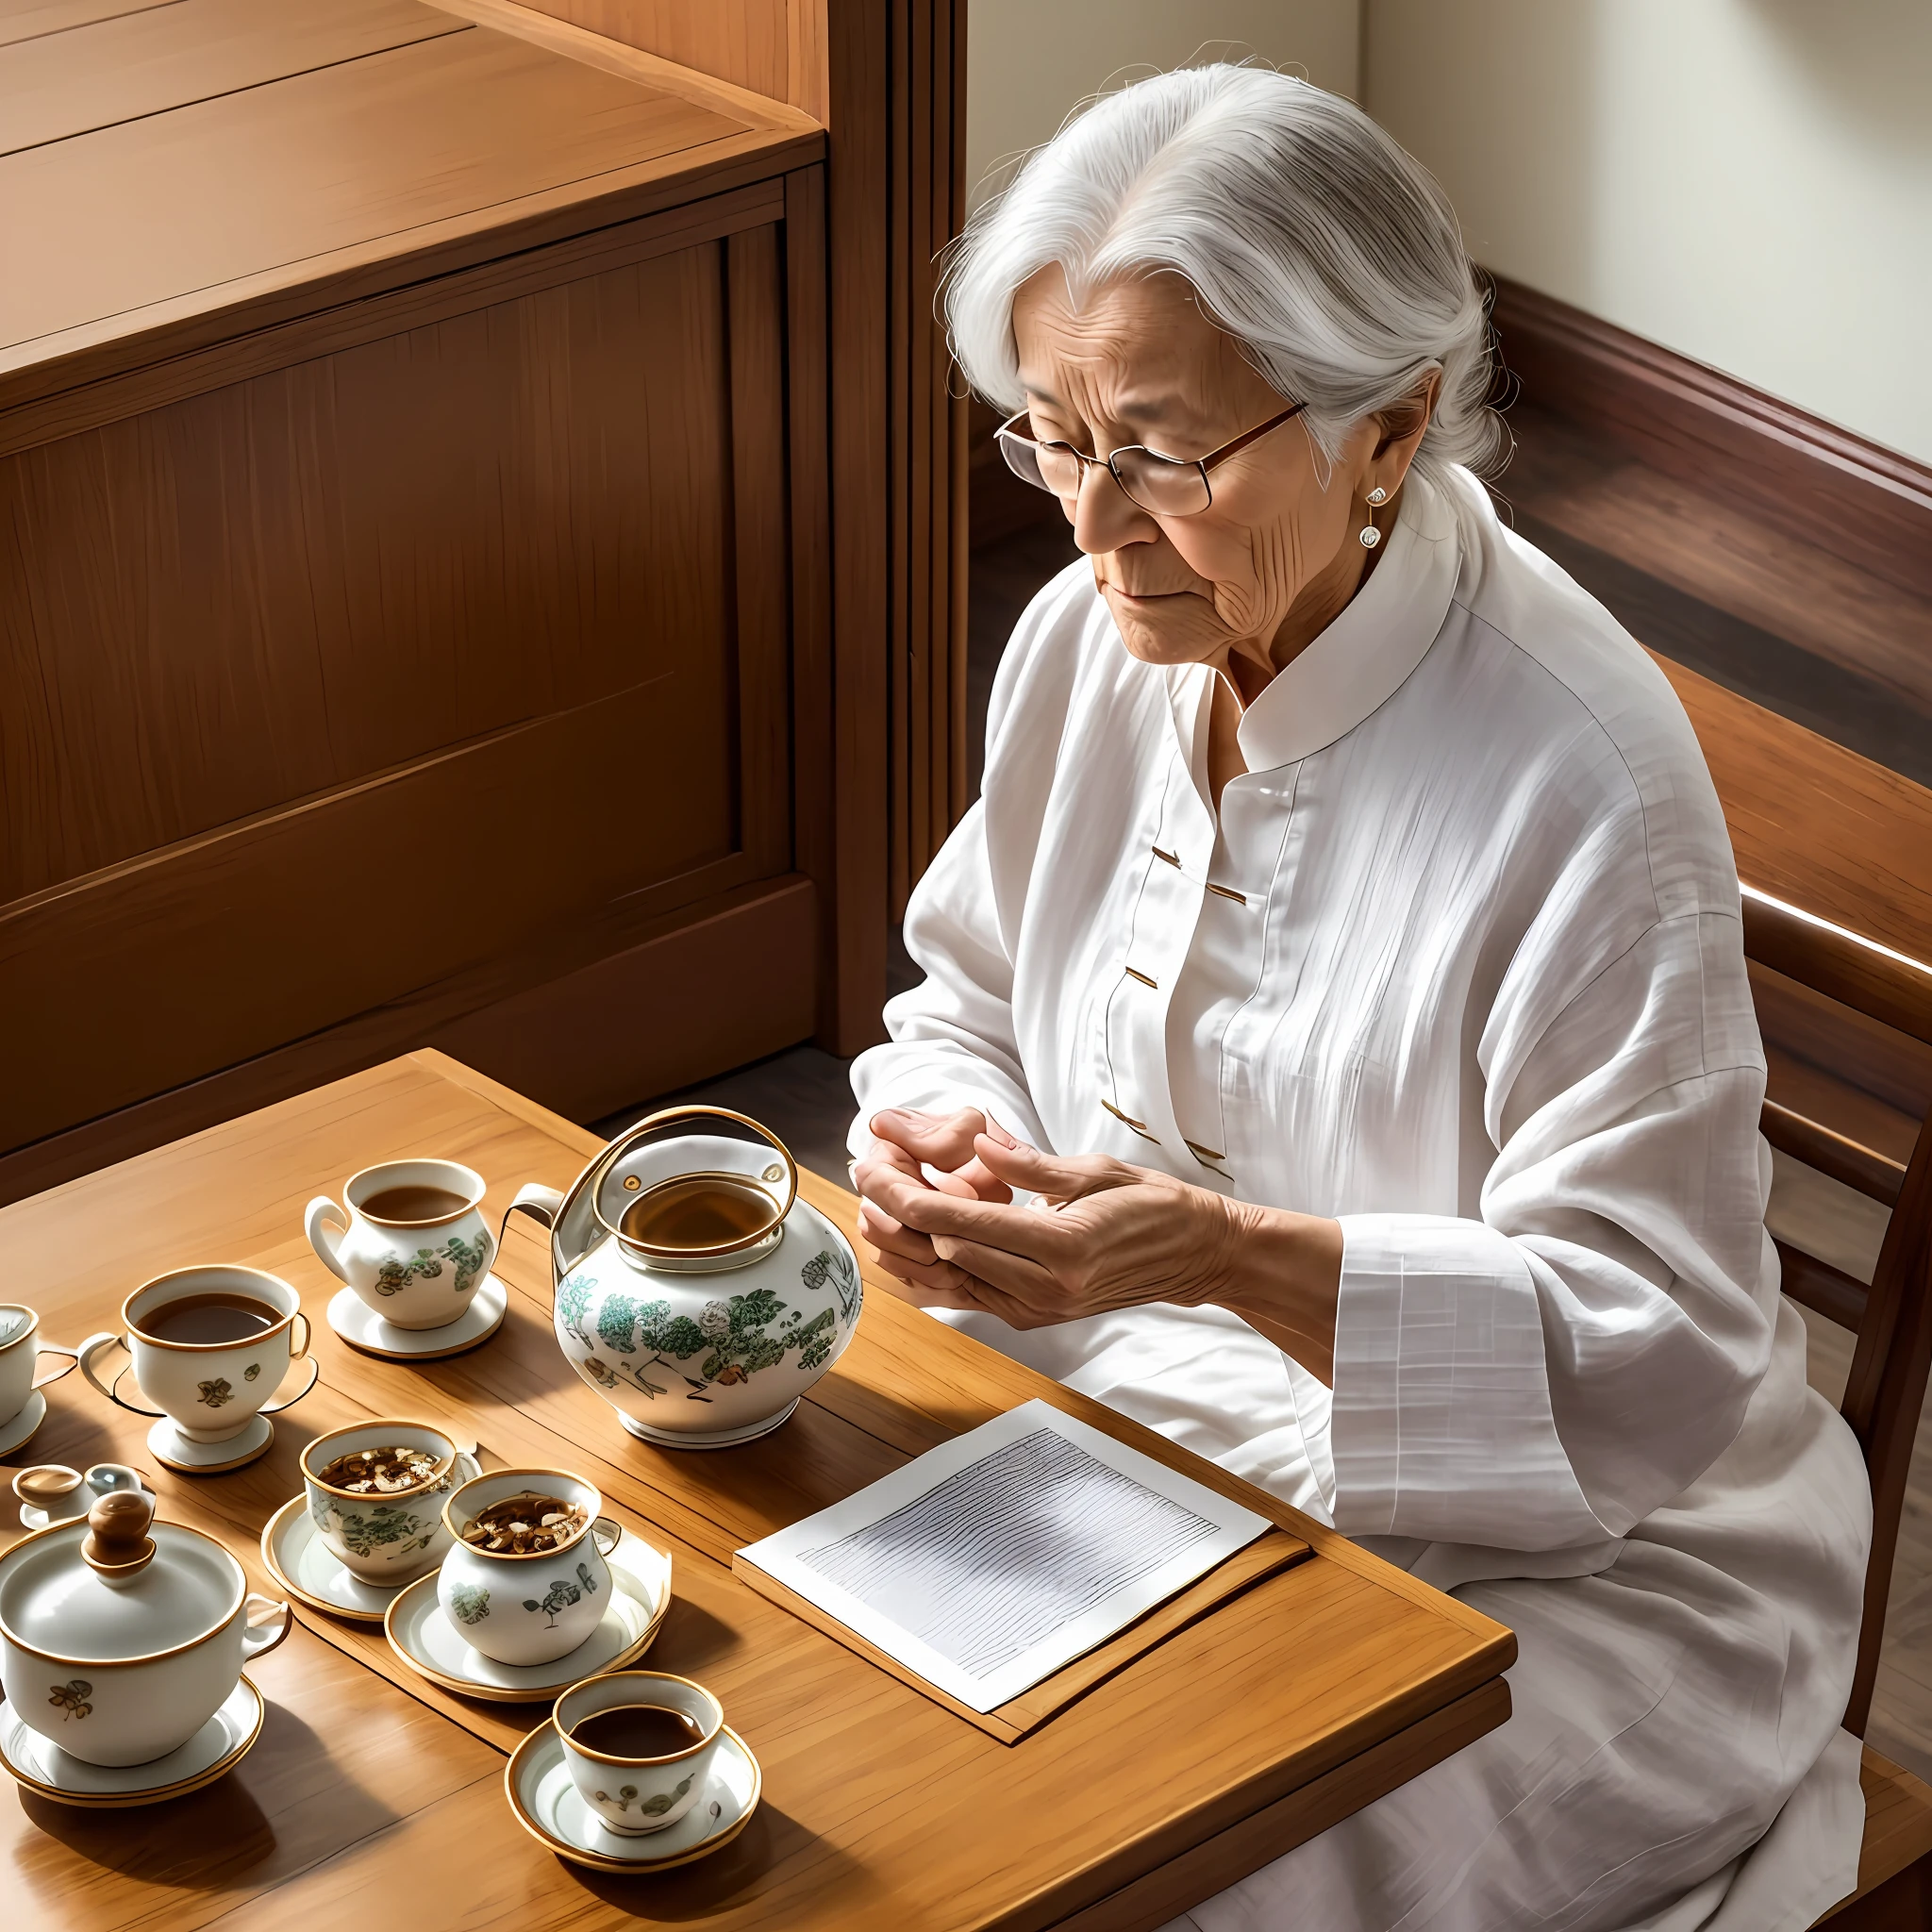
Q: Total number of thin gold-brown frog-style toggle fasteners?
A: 5